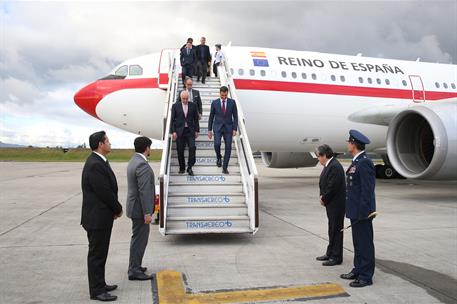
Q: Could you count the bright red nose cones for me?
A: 1